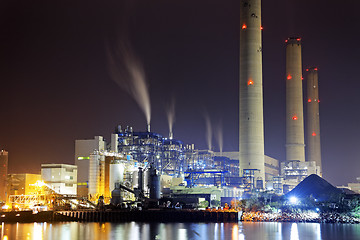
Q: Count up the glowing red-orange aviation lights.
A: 13